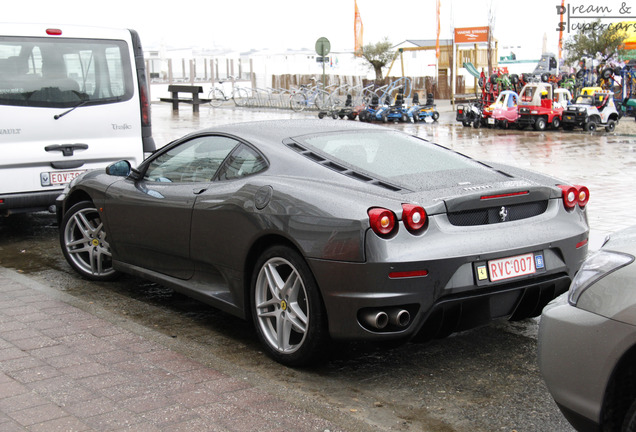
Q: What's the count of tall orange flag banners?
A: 3